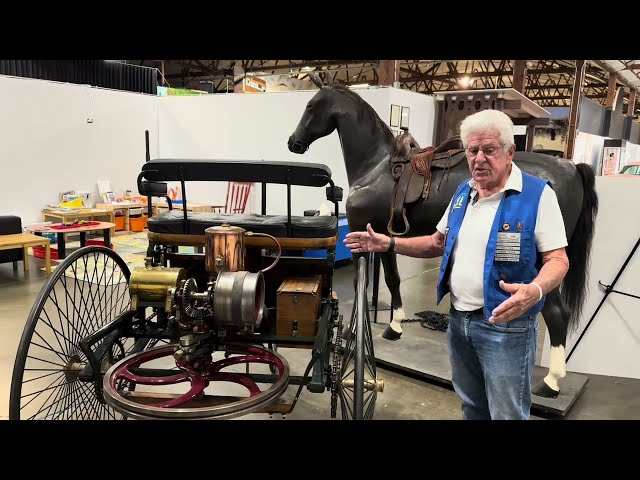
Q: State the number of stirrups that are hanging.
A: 1